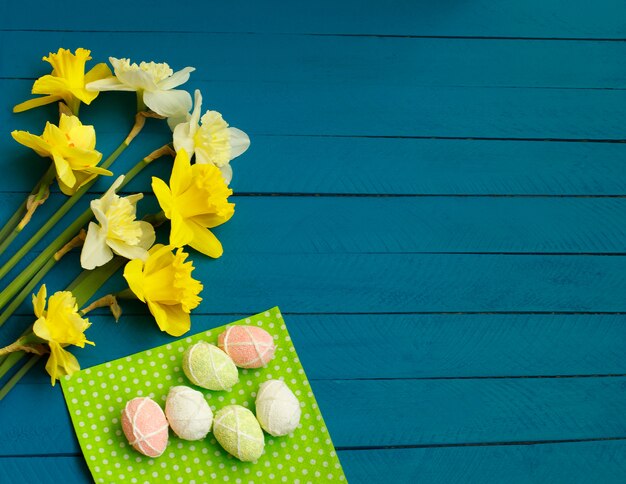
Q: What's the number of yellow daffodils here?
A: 5